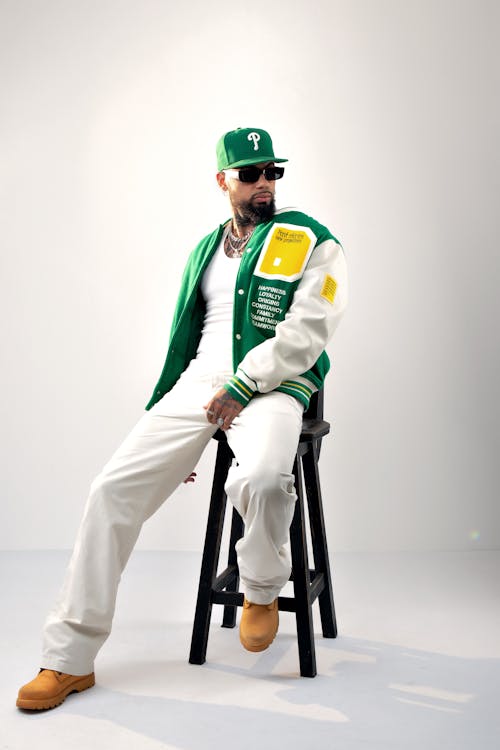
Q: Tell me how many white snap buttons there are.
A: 3